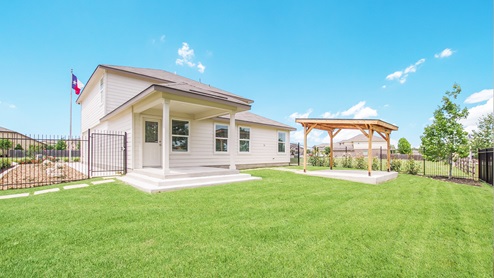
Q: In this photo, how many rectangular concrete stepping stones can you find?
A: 4